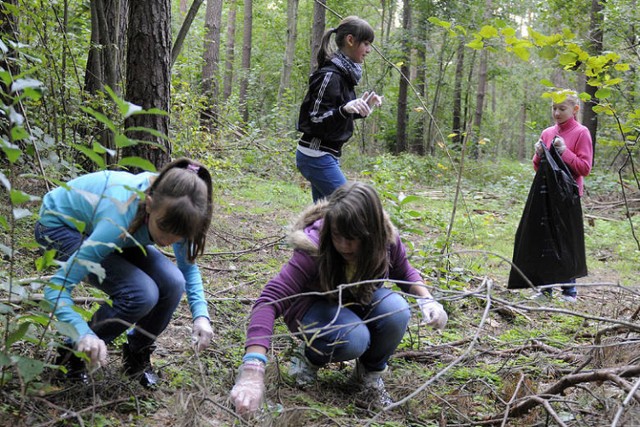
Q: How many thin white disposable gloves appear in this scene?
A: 8